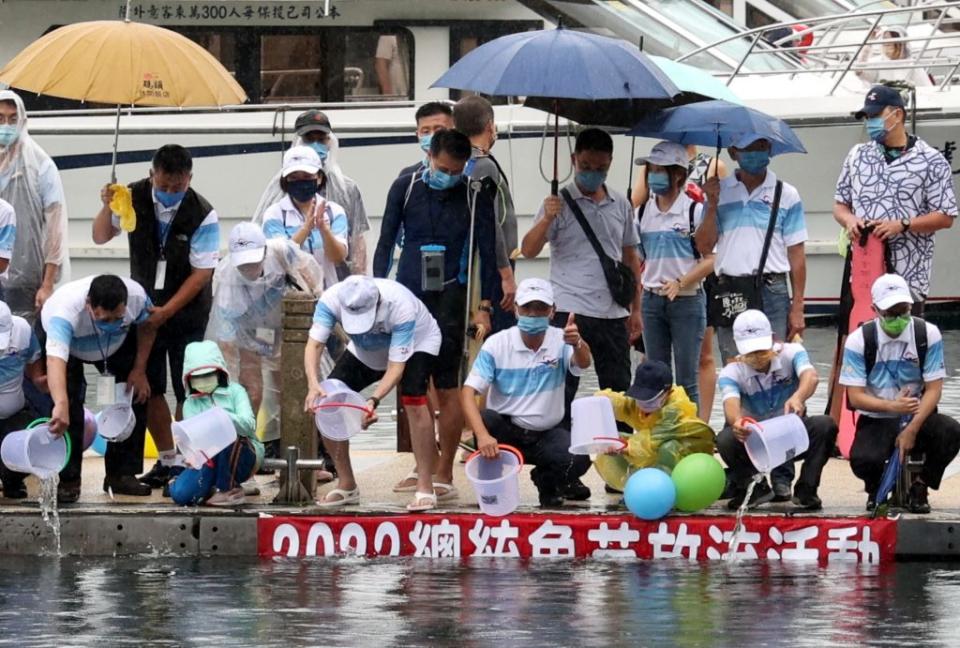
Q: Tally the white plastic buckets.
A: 6